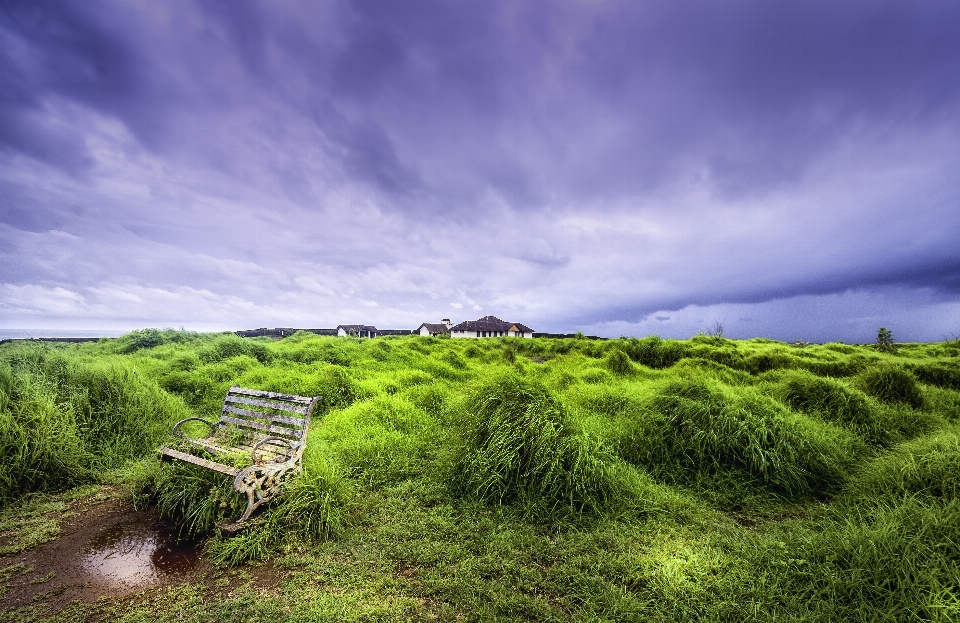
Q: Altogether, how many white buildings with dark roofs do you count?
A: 3